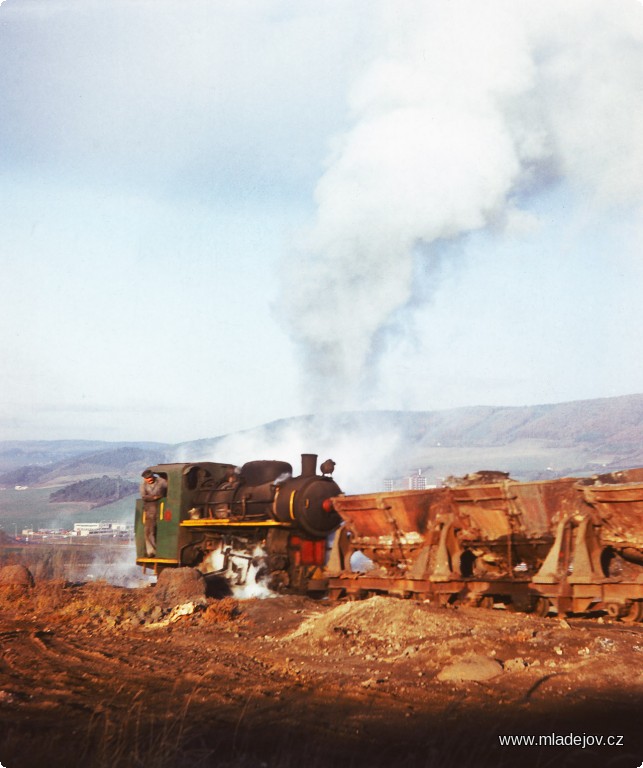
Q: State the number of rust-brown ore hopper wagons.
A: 3